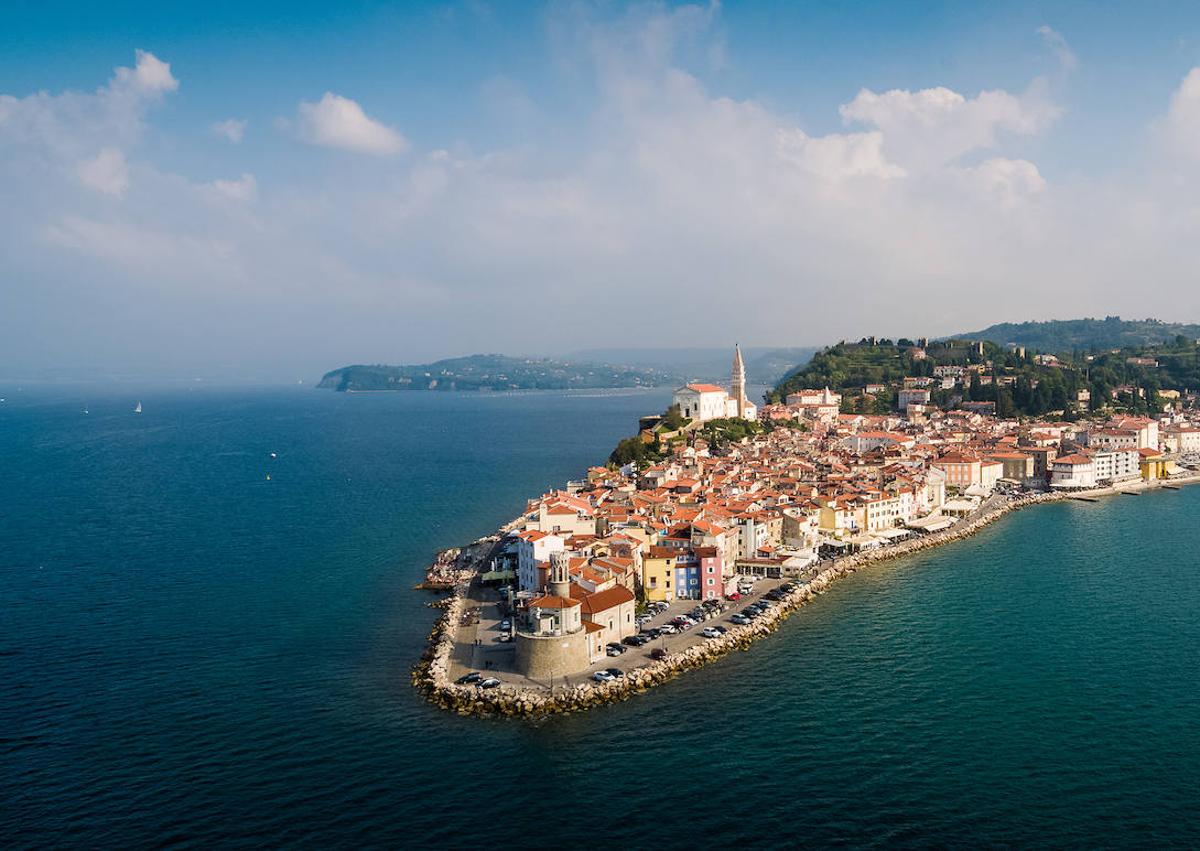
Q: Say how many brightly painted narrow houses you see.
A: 3